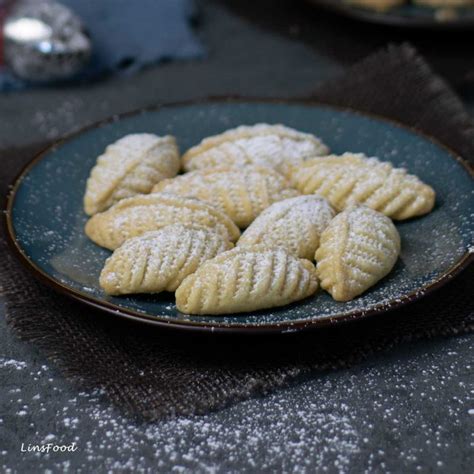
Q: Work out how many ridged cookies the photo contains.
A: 9